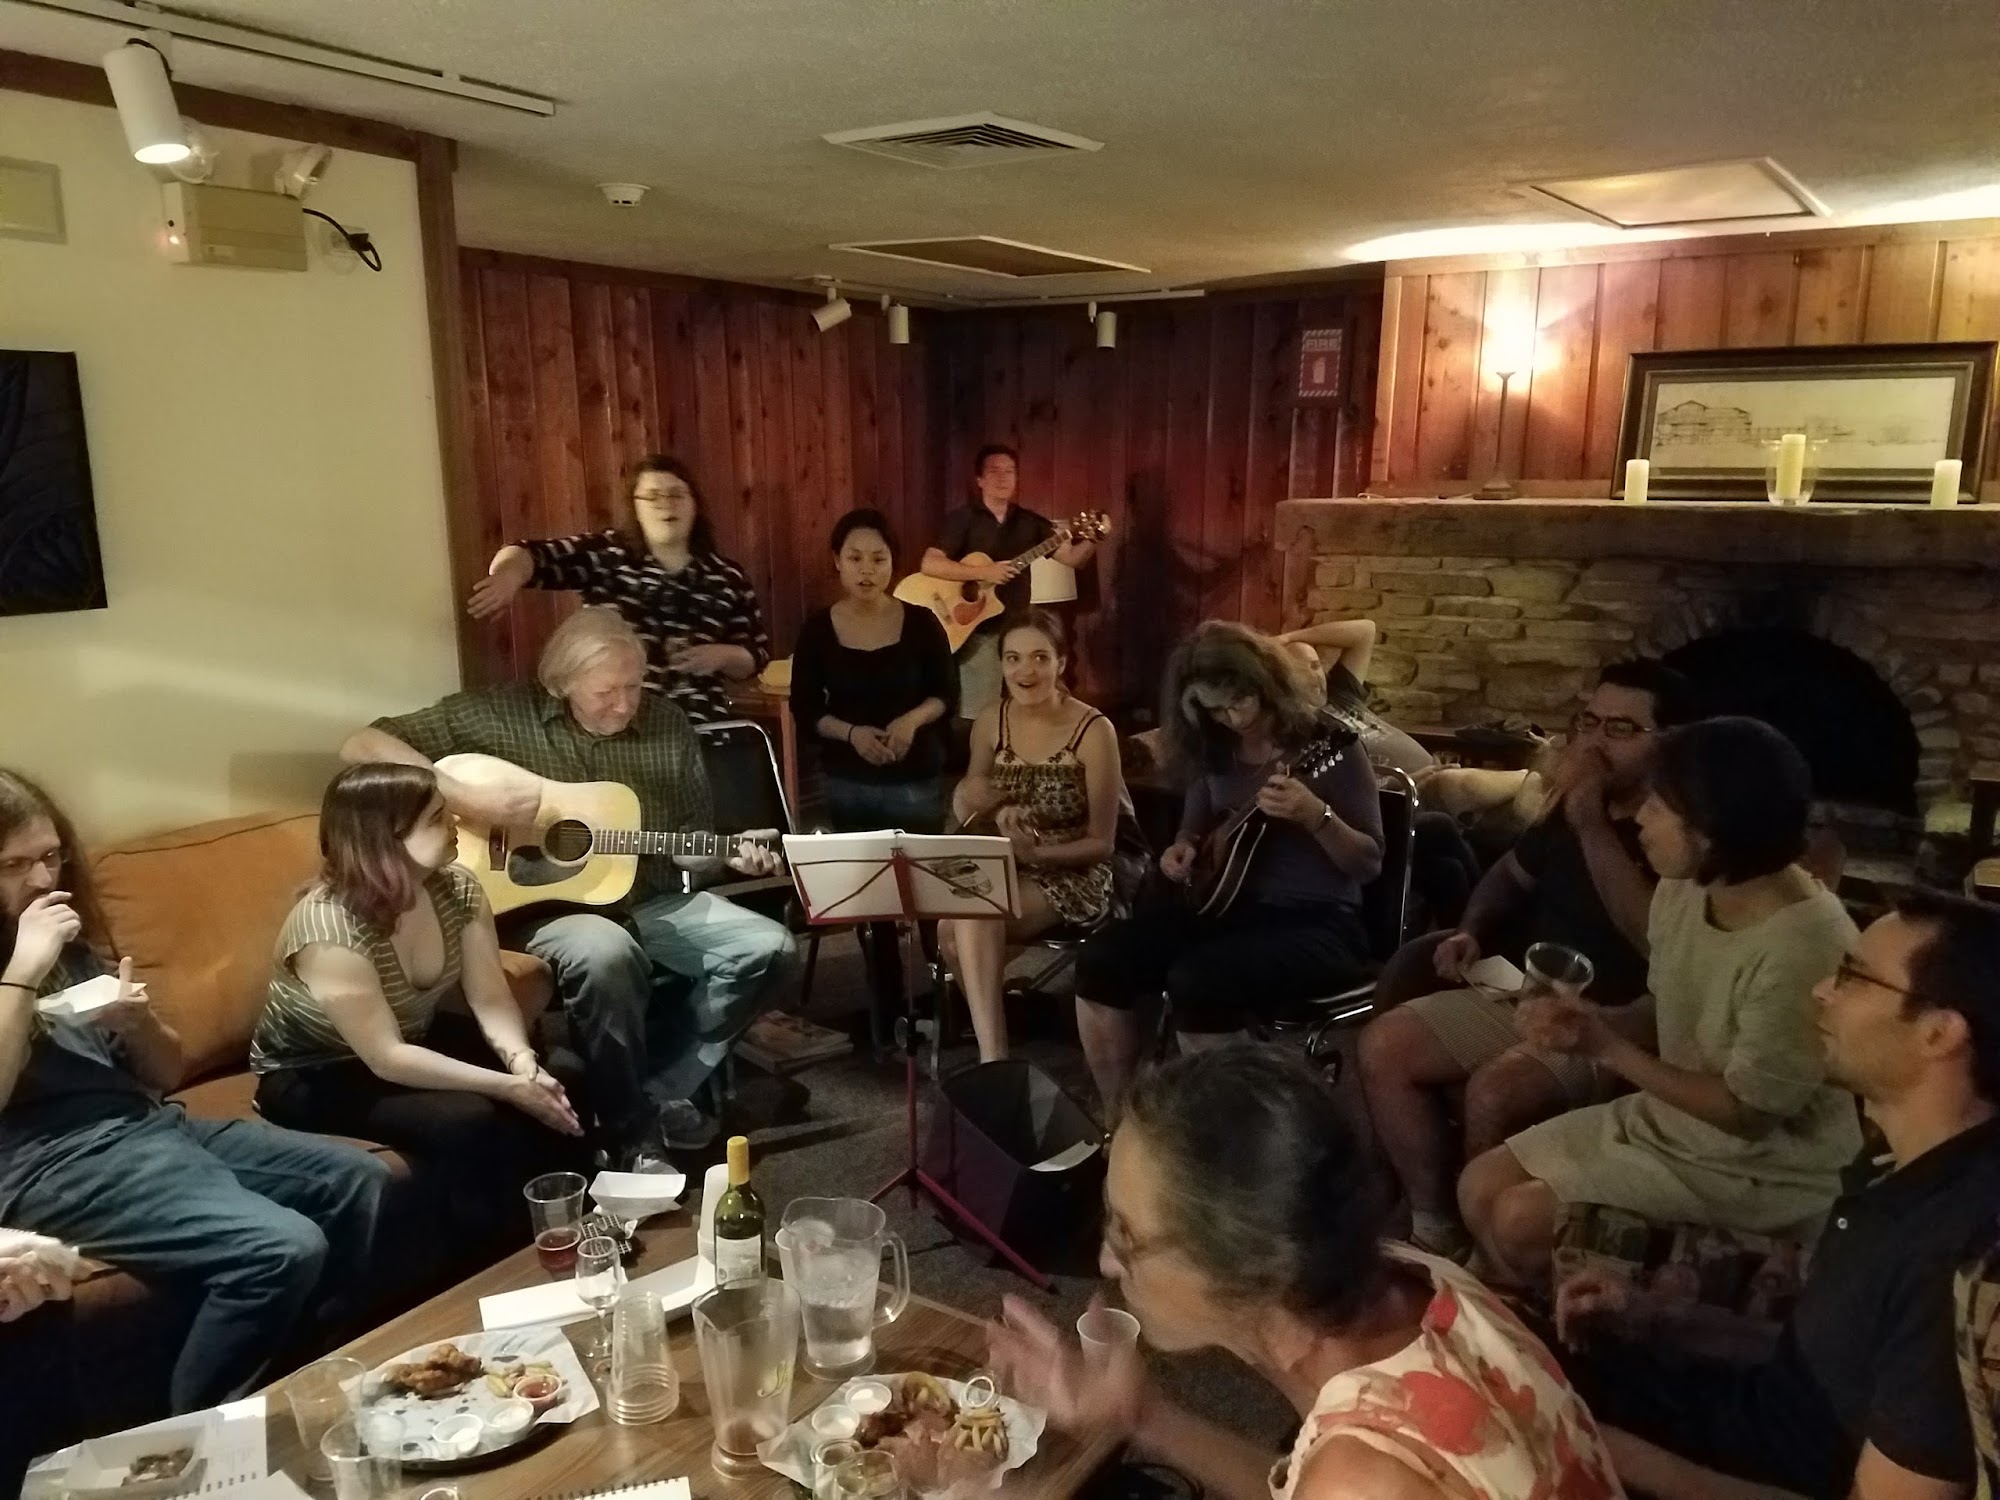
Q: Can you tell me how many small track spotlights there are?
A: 4